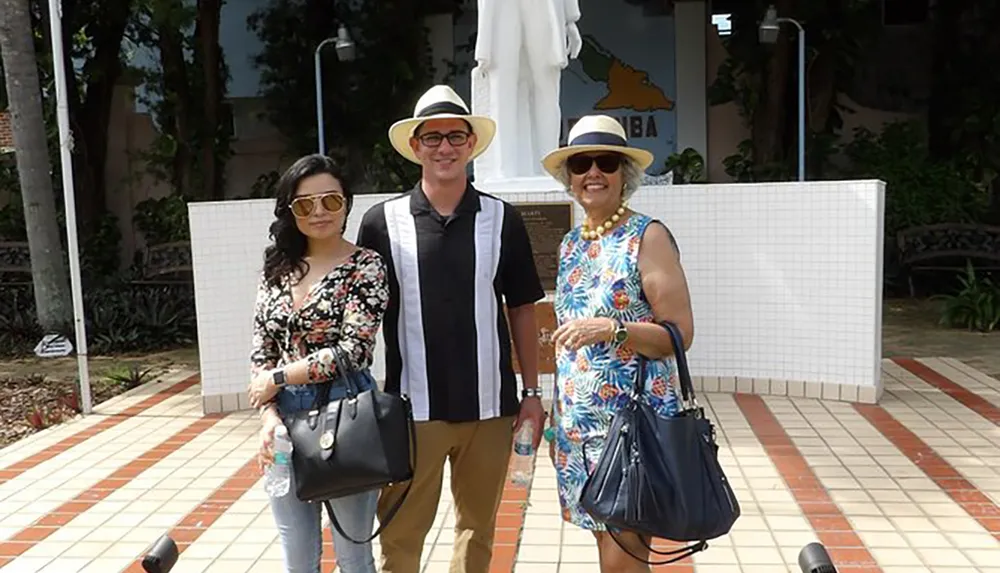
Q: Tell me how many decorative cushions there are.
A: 0